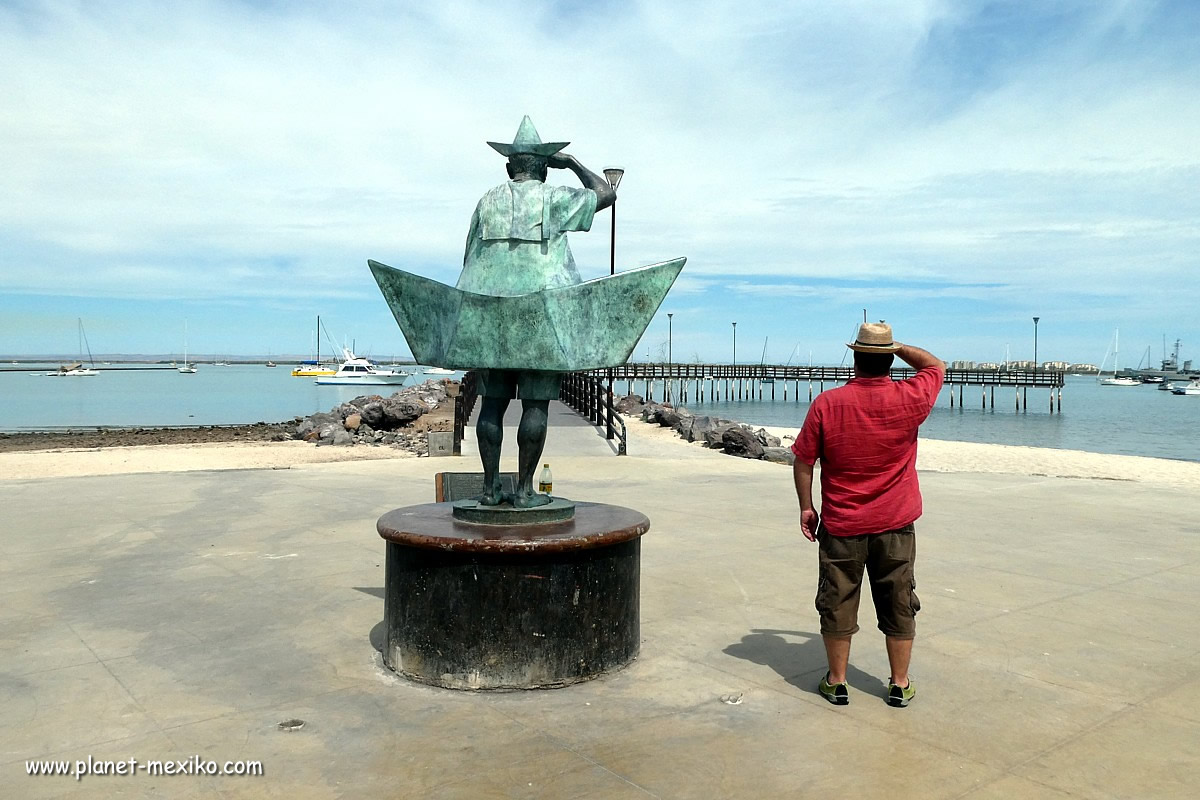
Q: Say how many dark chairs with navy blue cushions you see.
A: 0